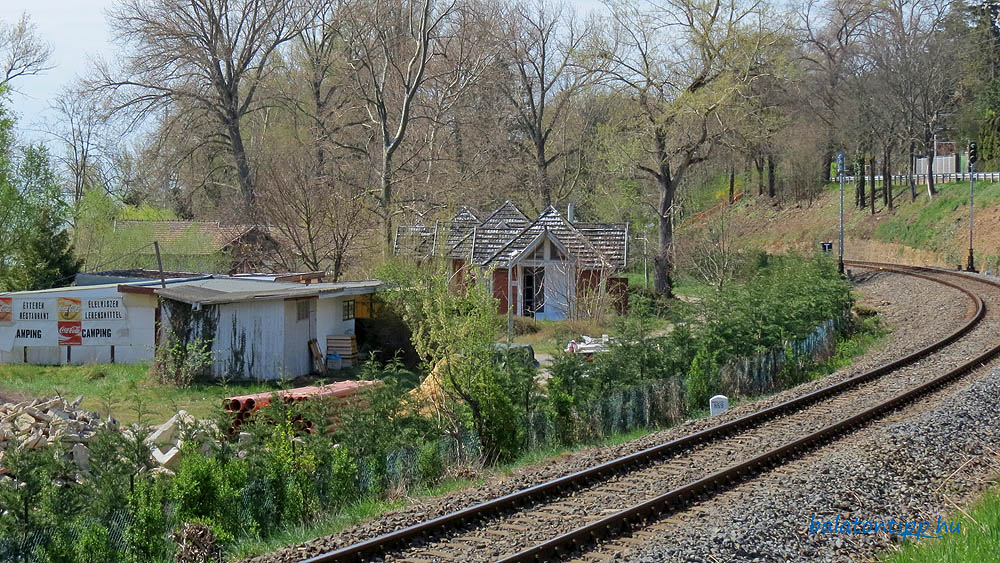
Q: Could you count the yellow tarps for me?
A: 1